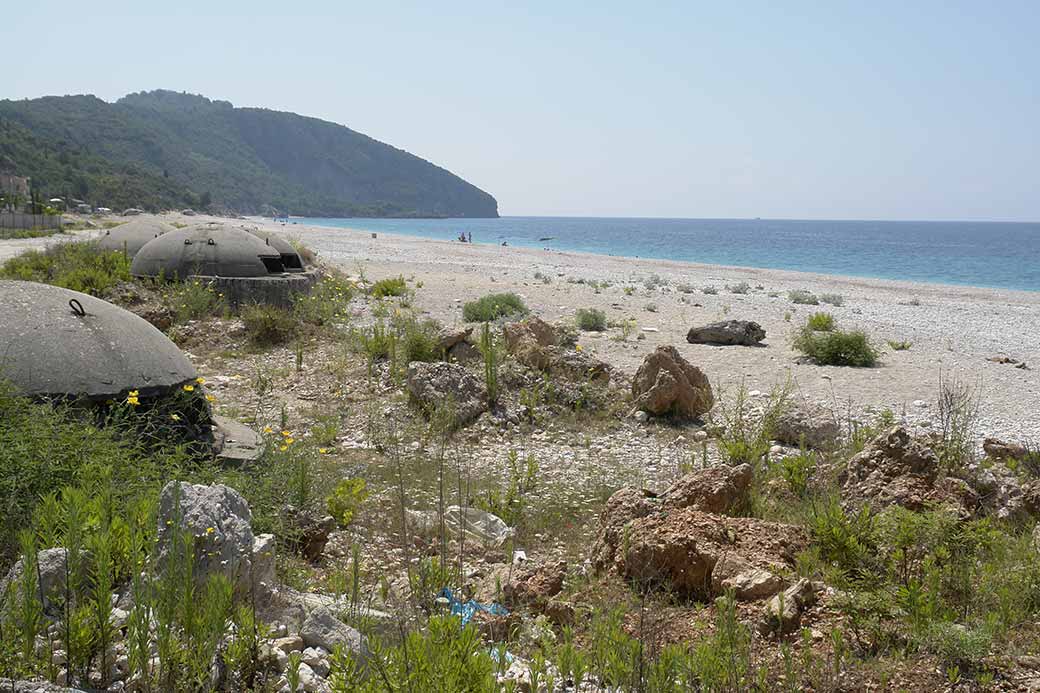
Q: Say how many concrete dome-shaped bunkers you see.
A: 4